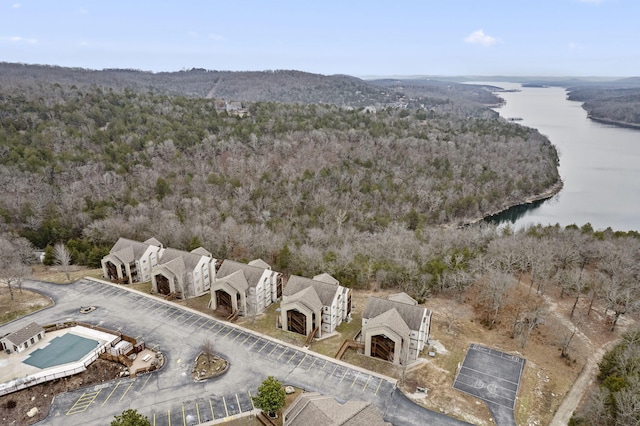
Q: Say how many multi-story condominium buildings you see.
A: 5